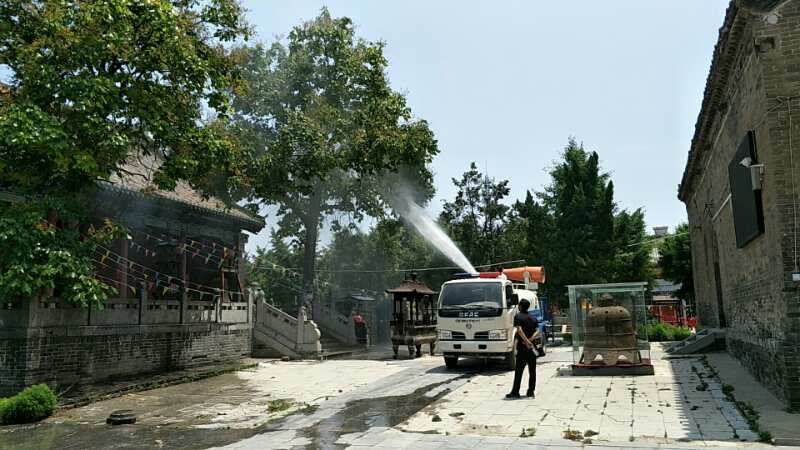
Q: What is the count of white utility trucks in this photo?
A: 1